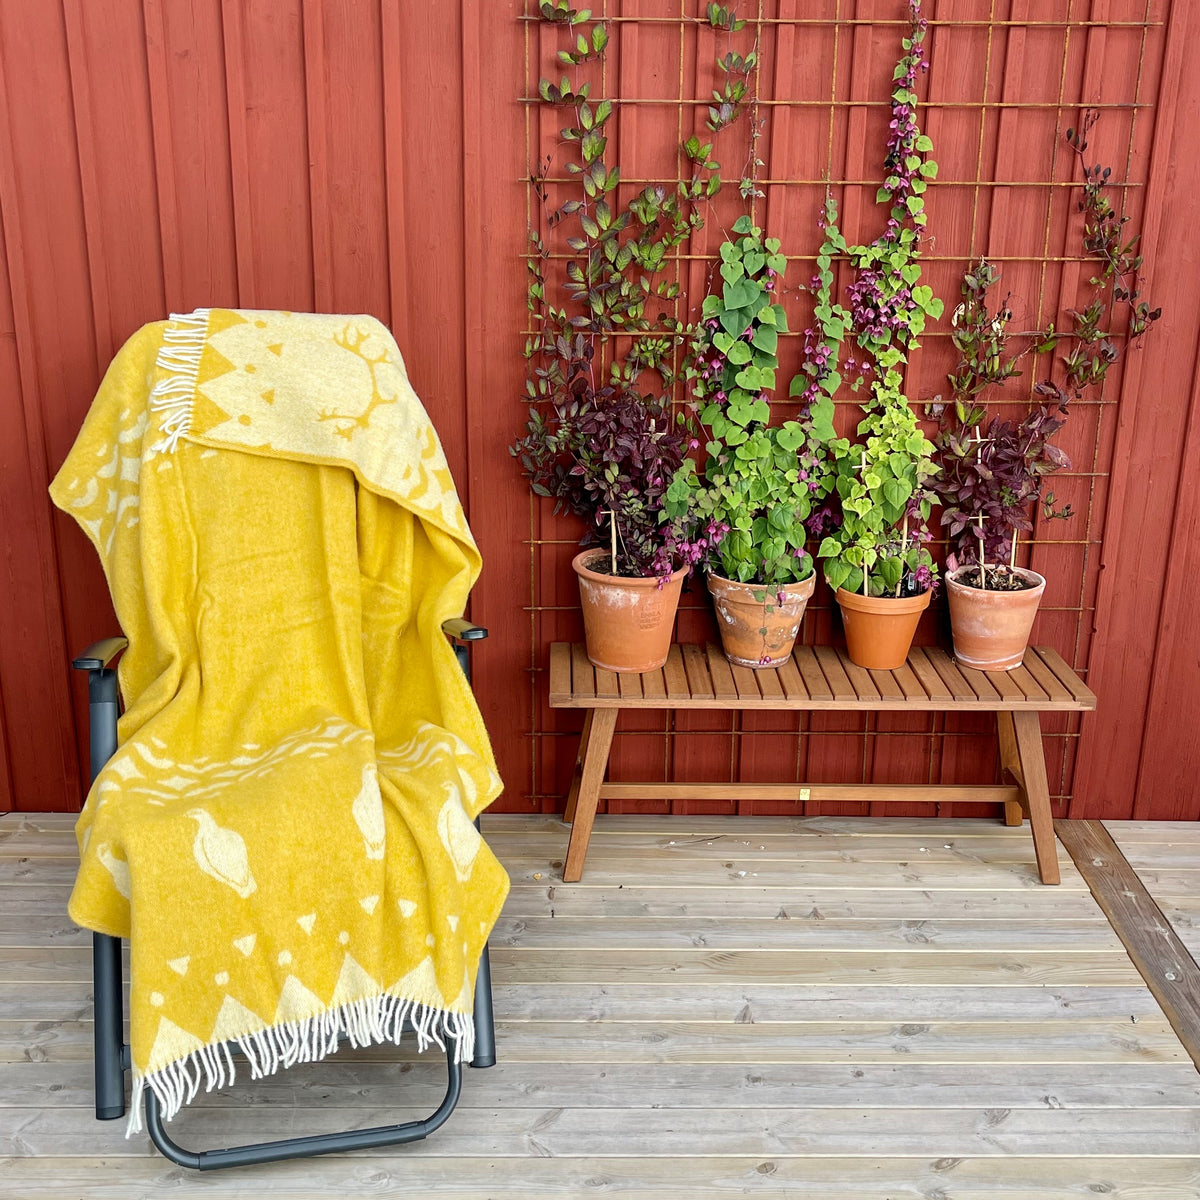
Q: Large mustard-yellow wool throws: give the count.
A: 1